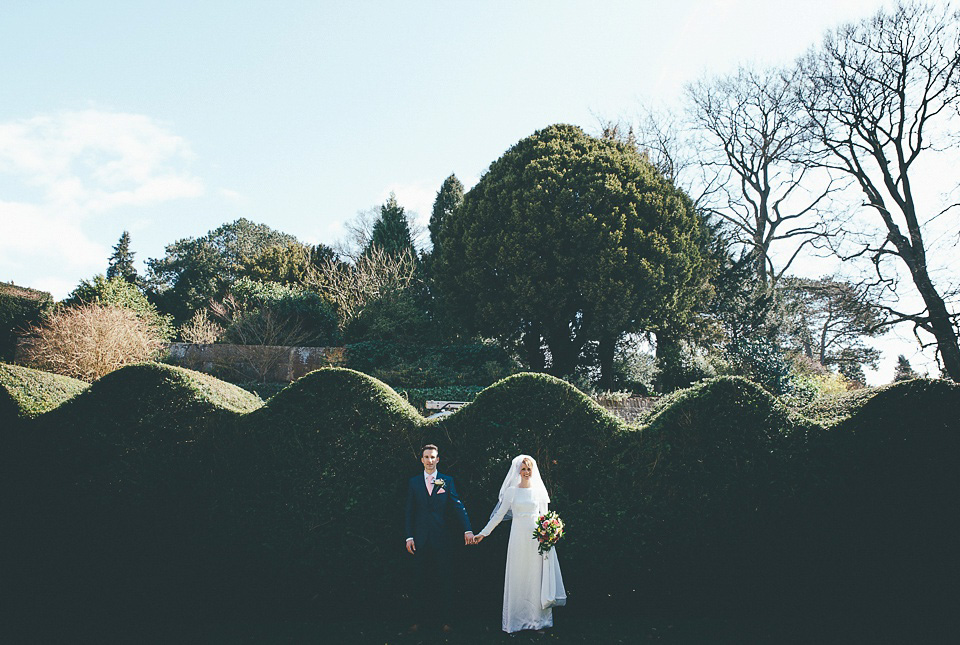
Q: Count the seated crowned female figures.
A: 0